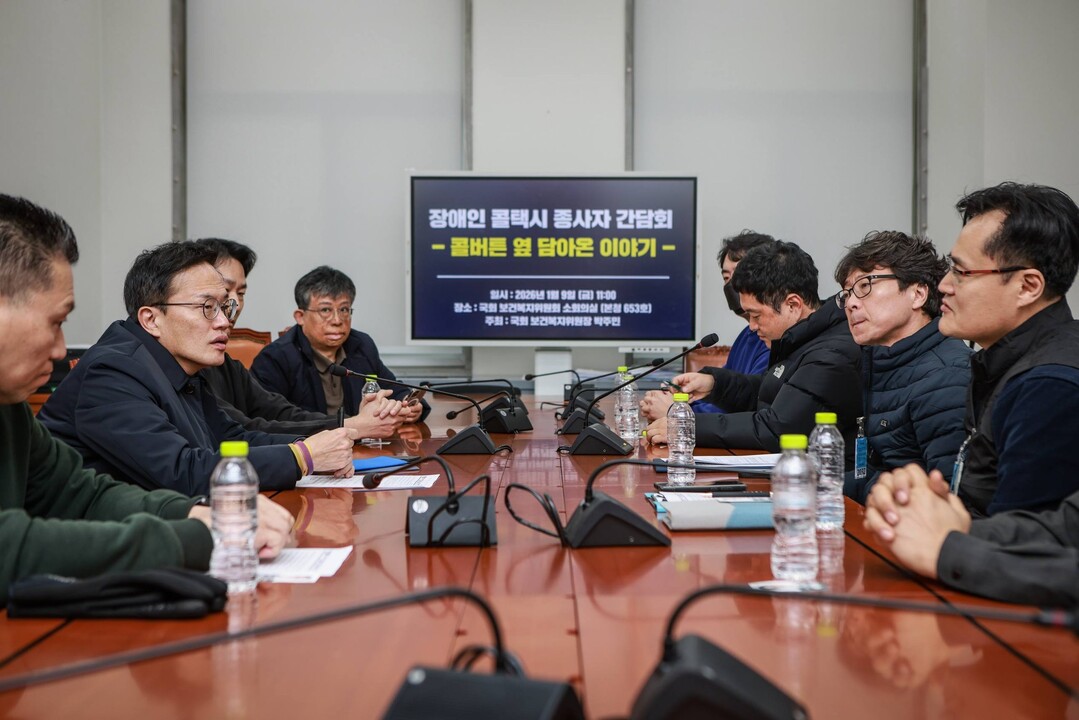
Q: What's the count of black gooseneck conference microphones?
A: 11